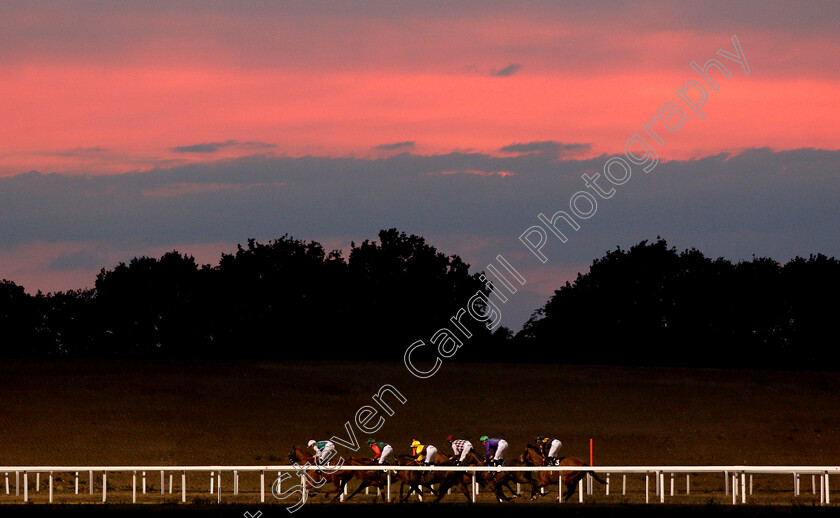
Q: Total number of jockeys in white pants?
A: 6